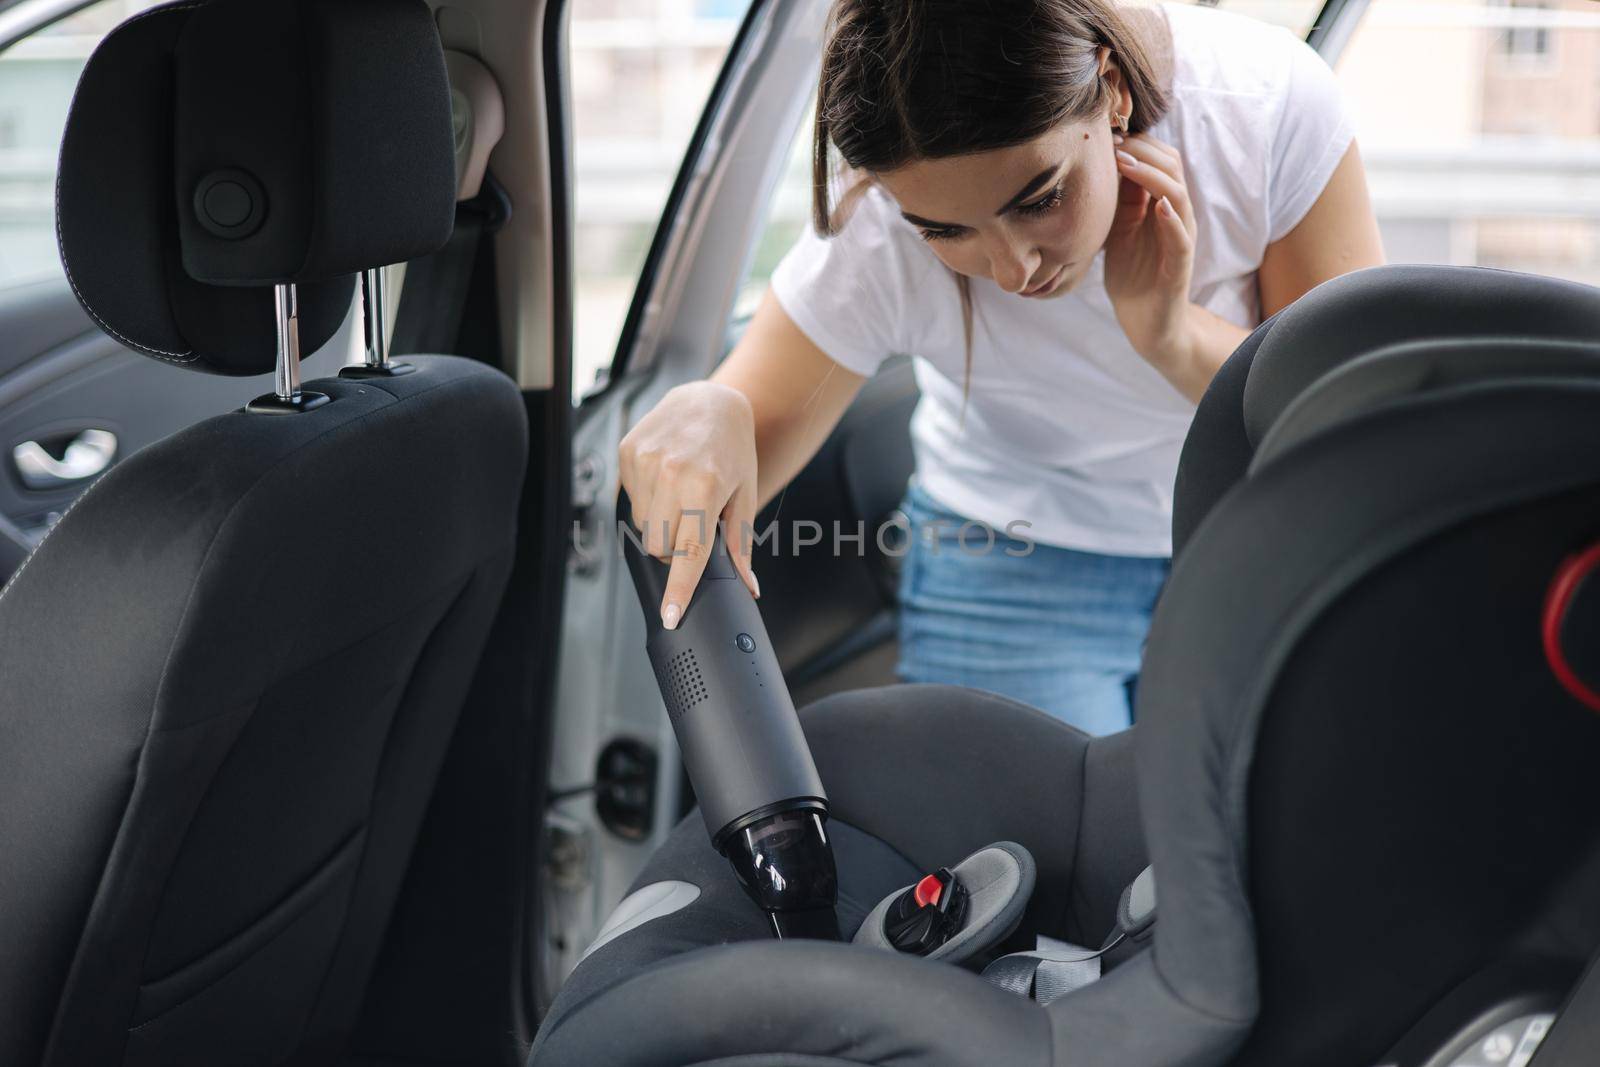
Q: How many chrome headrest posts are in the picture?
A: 2